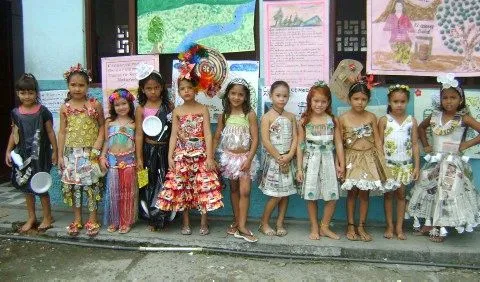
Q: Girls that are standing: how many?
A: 11